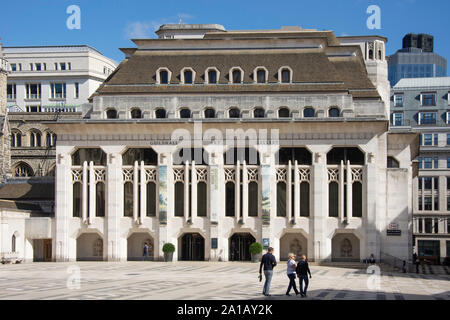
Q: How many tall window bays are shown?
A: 6